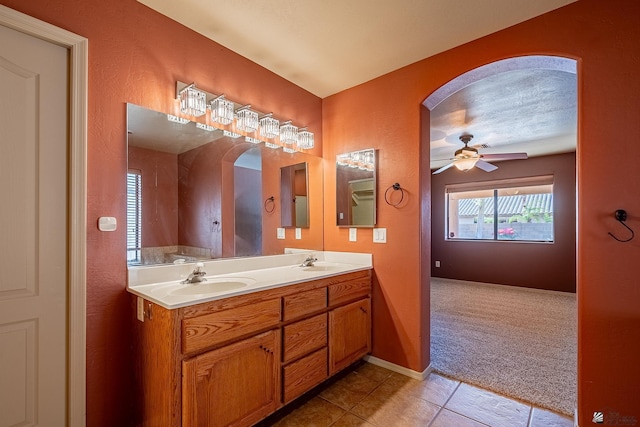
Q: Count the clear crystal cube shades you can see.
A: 6